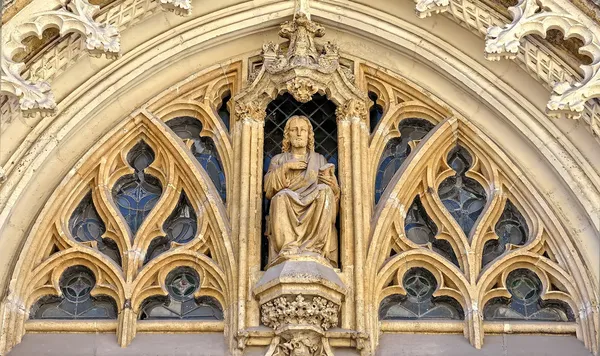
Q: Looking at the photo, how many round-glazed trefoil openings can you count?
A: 4